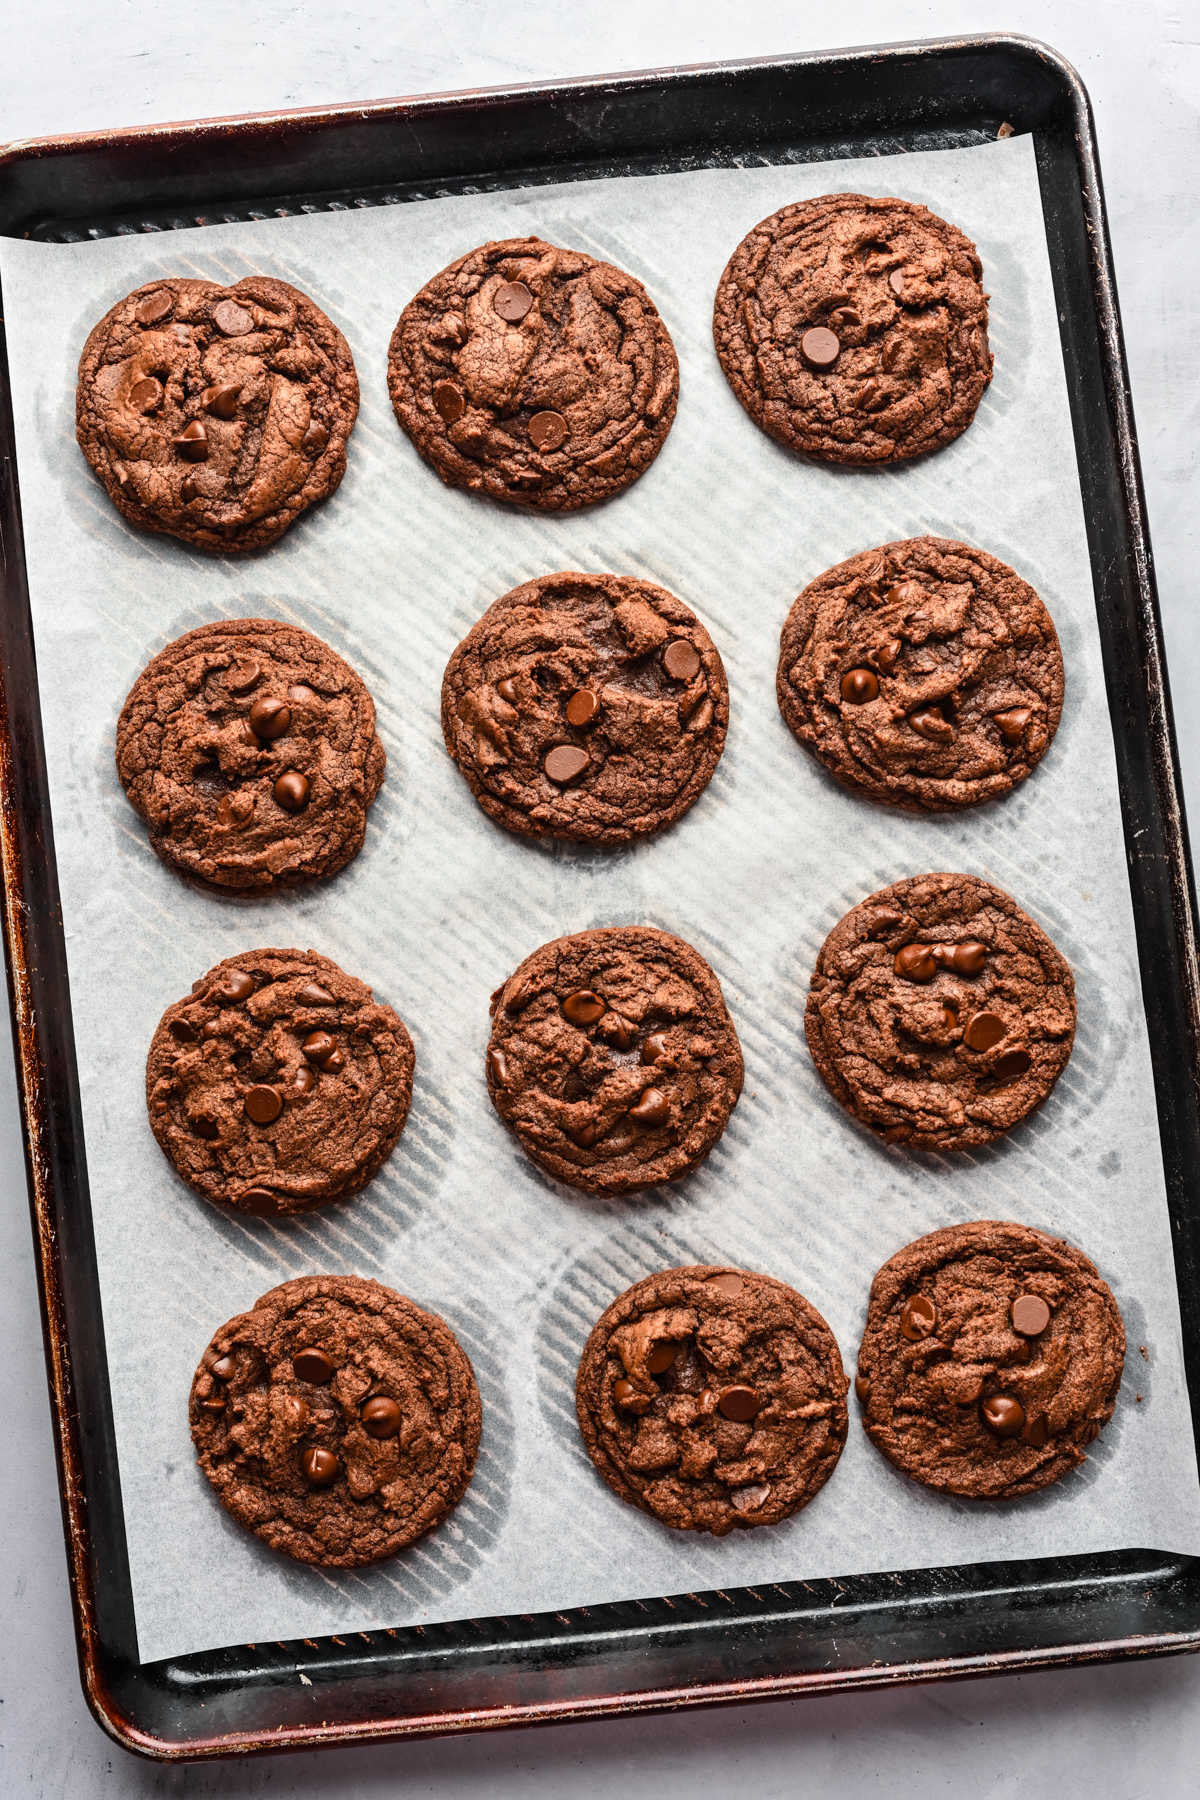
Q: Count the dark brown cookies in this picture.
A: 12